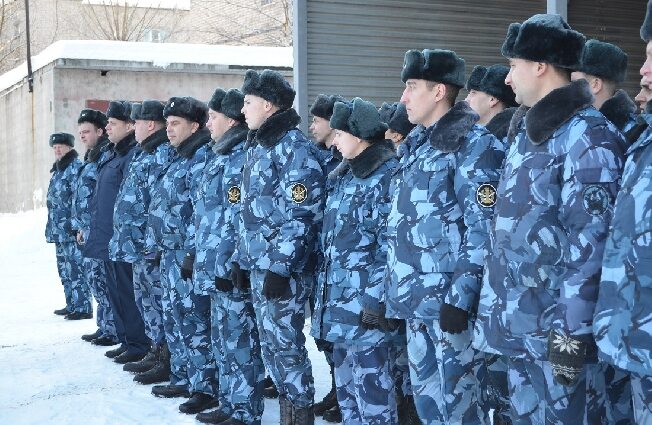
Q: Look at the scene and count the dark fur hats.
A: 15